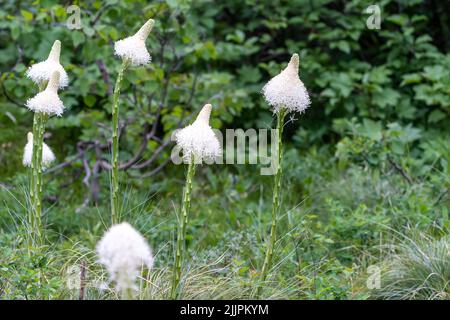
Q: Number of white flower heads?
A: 7